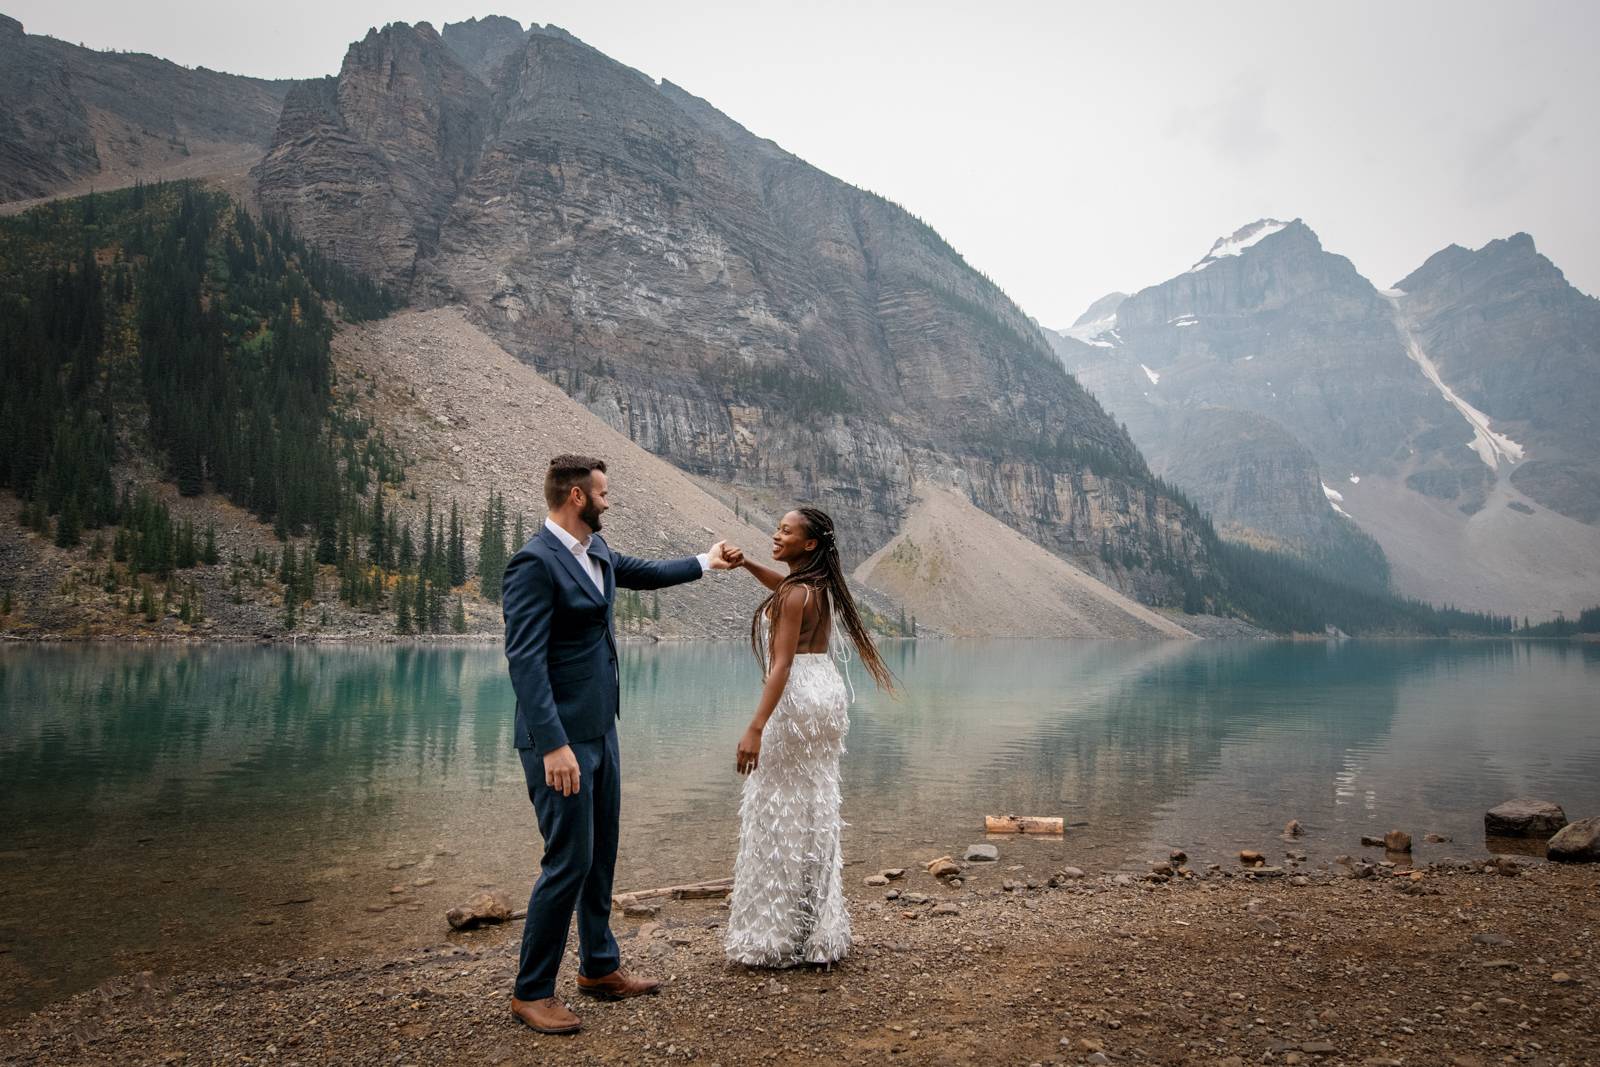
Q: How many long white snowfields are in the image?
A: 1